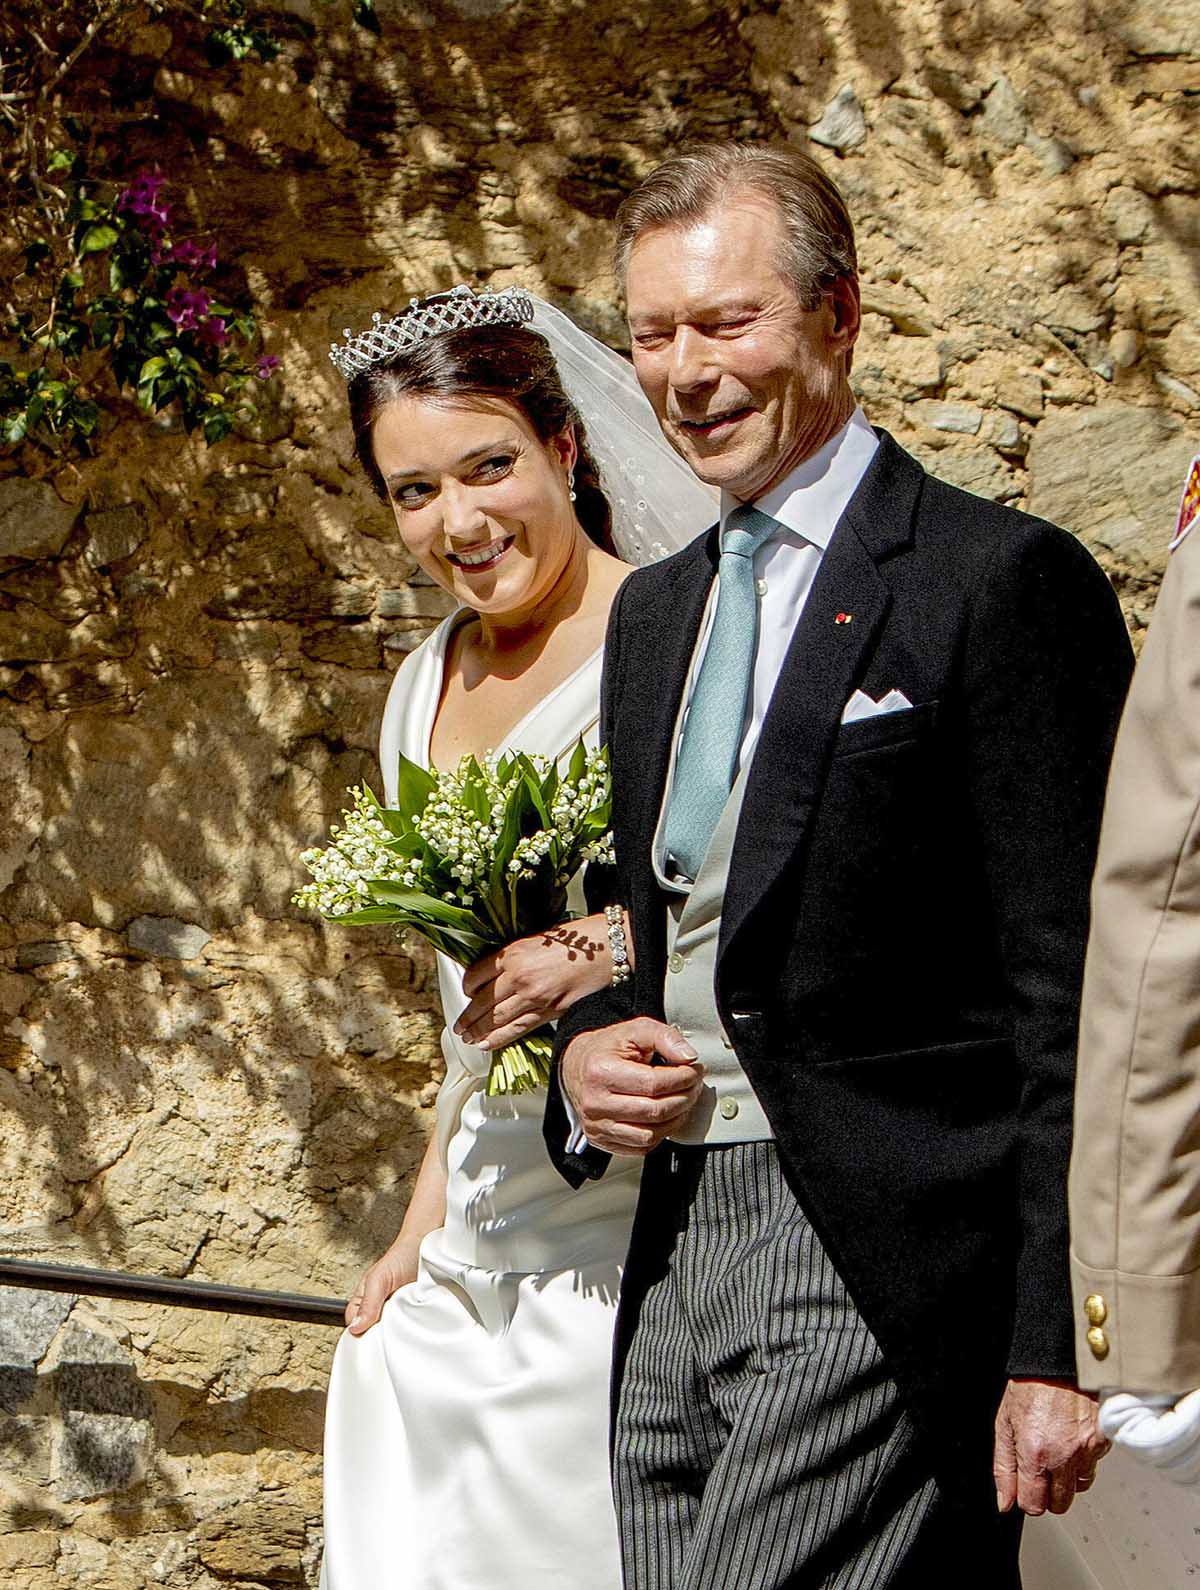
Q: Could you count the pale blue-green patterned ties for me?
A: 1